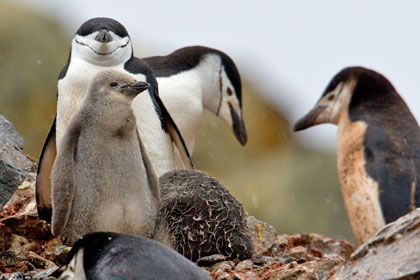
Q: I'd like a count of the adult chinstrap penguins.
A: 4